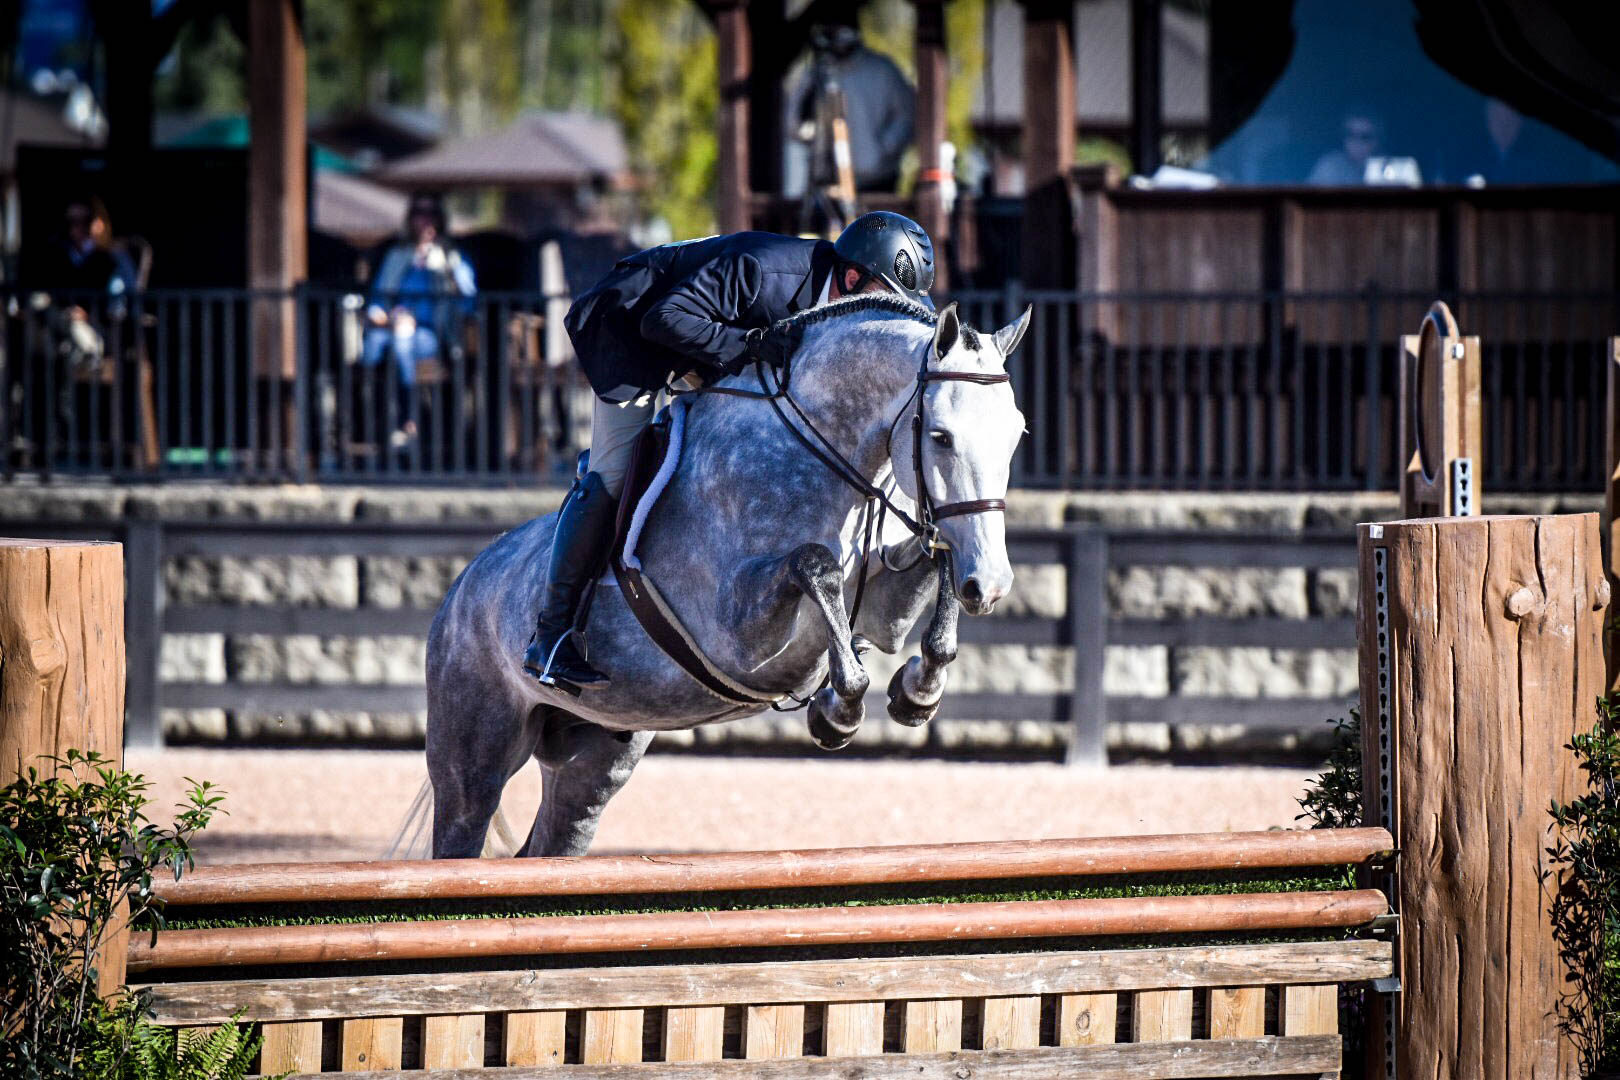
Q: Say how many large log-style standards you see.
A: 2